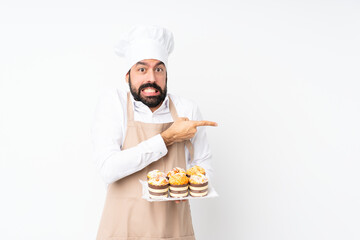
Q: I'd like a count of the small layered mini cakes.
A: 6